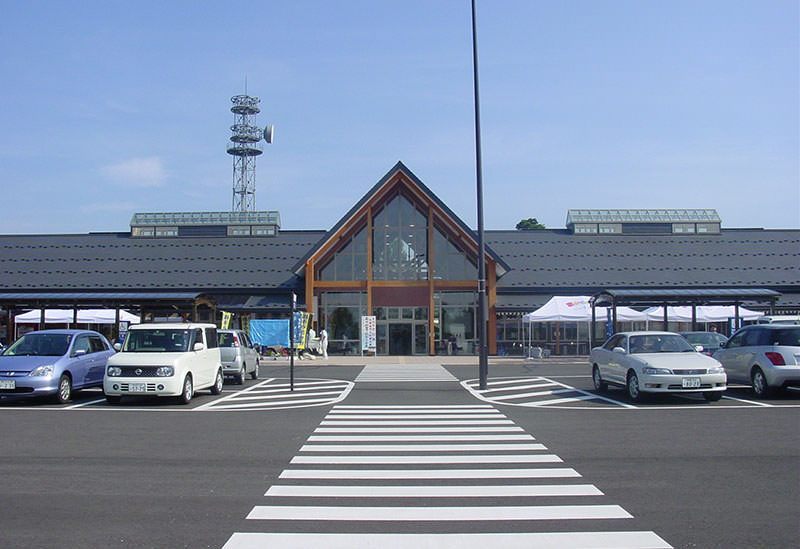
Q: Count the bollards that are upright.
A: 0